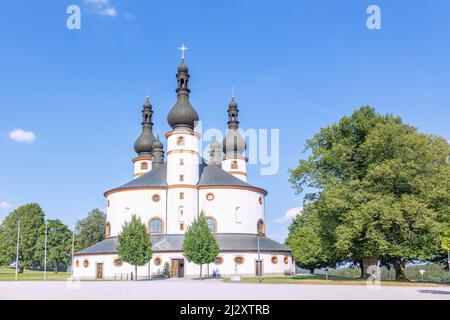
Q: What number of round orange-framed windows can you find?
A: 12